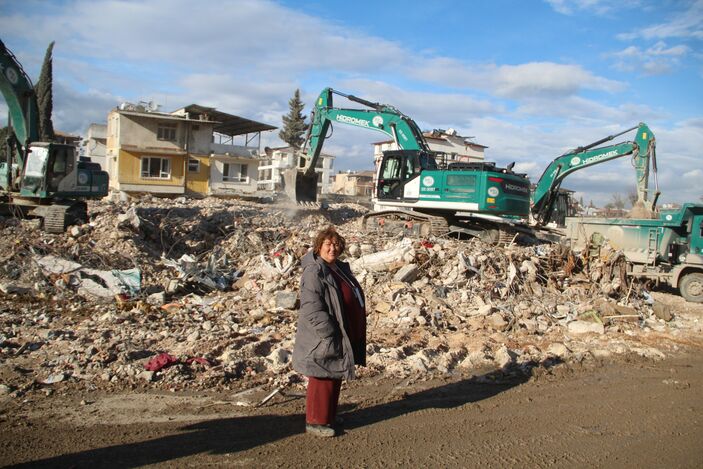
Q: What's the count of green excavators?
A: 3